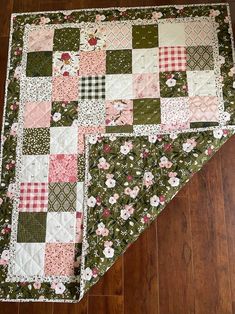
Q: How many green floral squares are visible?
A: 2